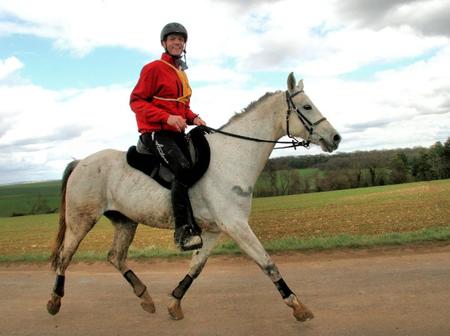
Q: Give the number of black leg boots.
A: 4